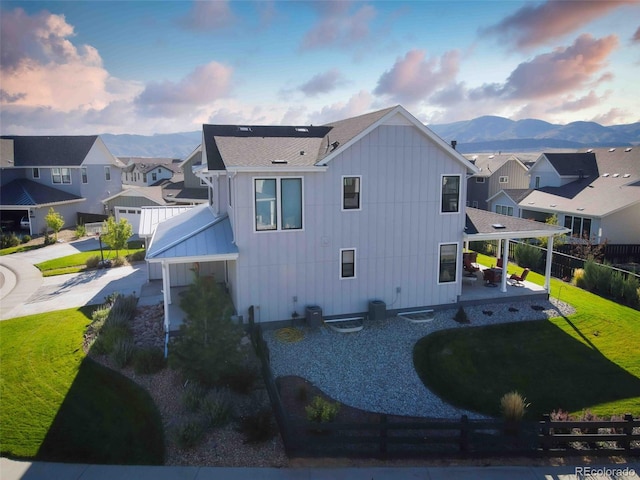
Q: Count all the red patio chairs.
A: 4